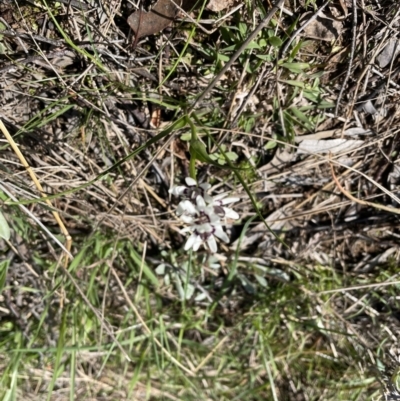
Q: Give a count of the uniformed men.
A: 0